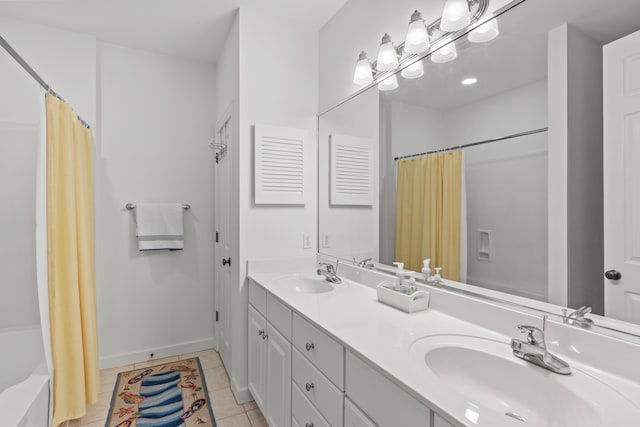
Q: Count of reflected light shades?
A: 4